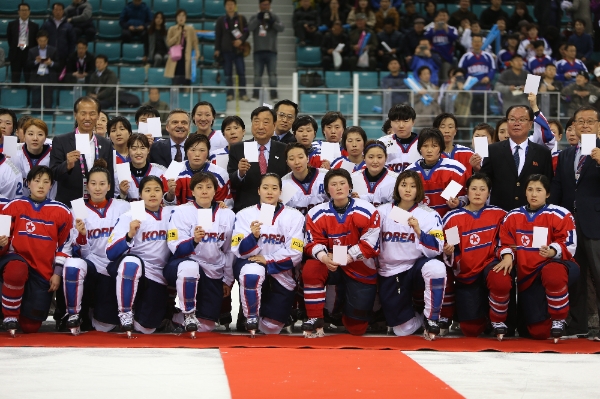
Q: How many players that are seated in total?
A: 9